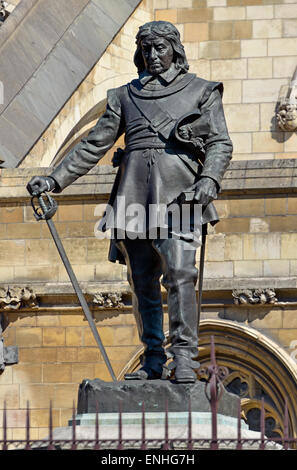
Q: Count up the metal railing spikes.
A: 13